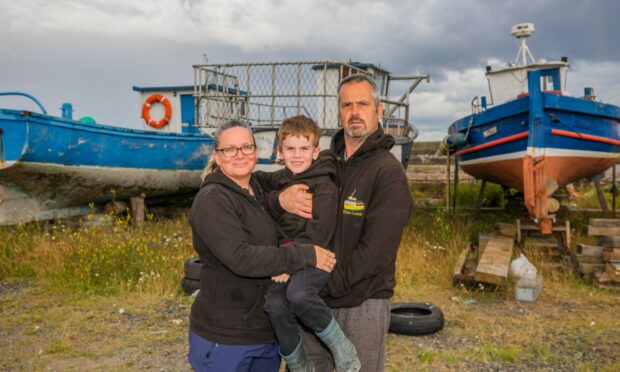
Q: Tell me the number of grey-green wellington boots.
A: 2